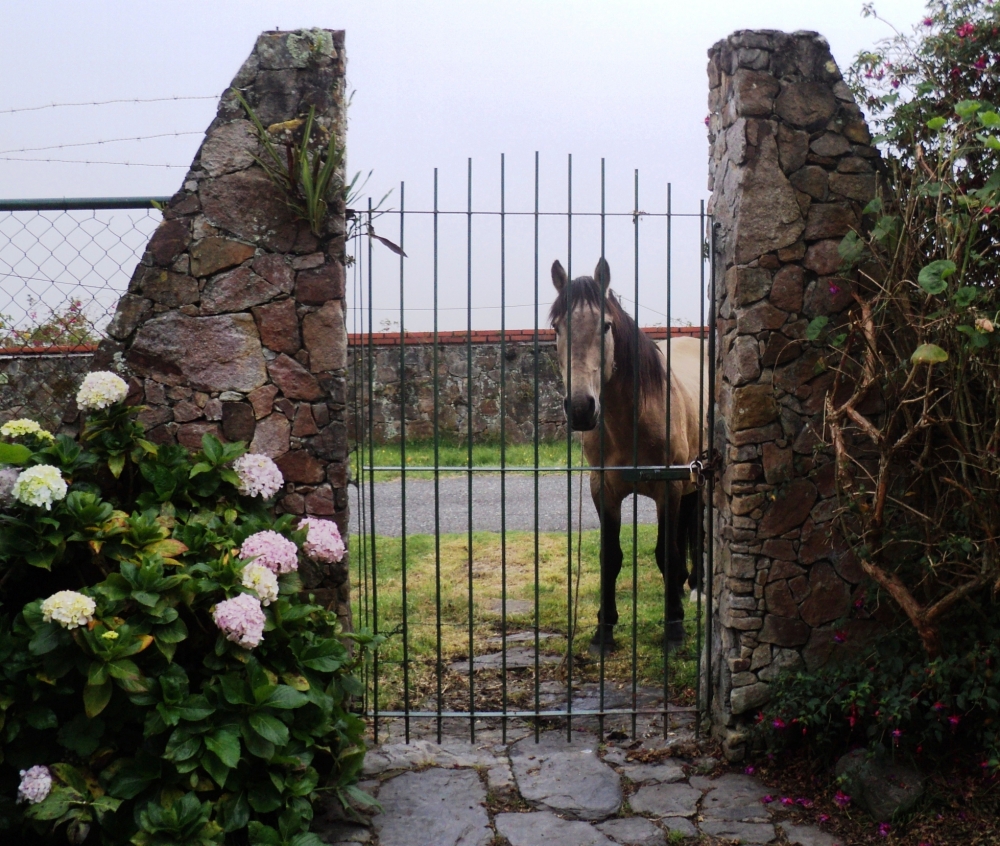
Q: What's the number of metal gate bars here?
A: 11